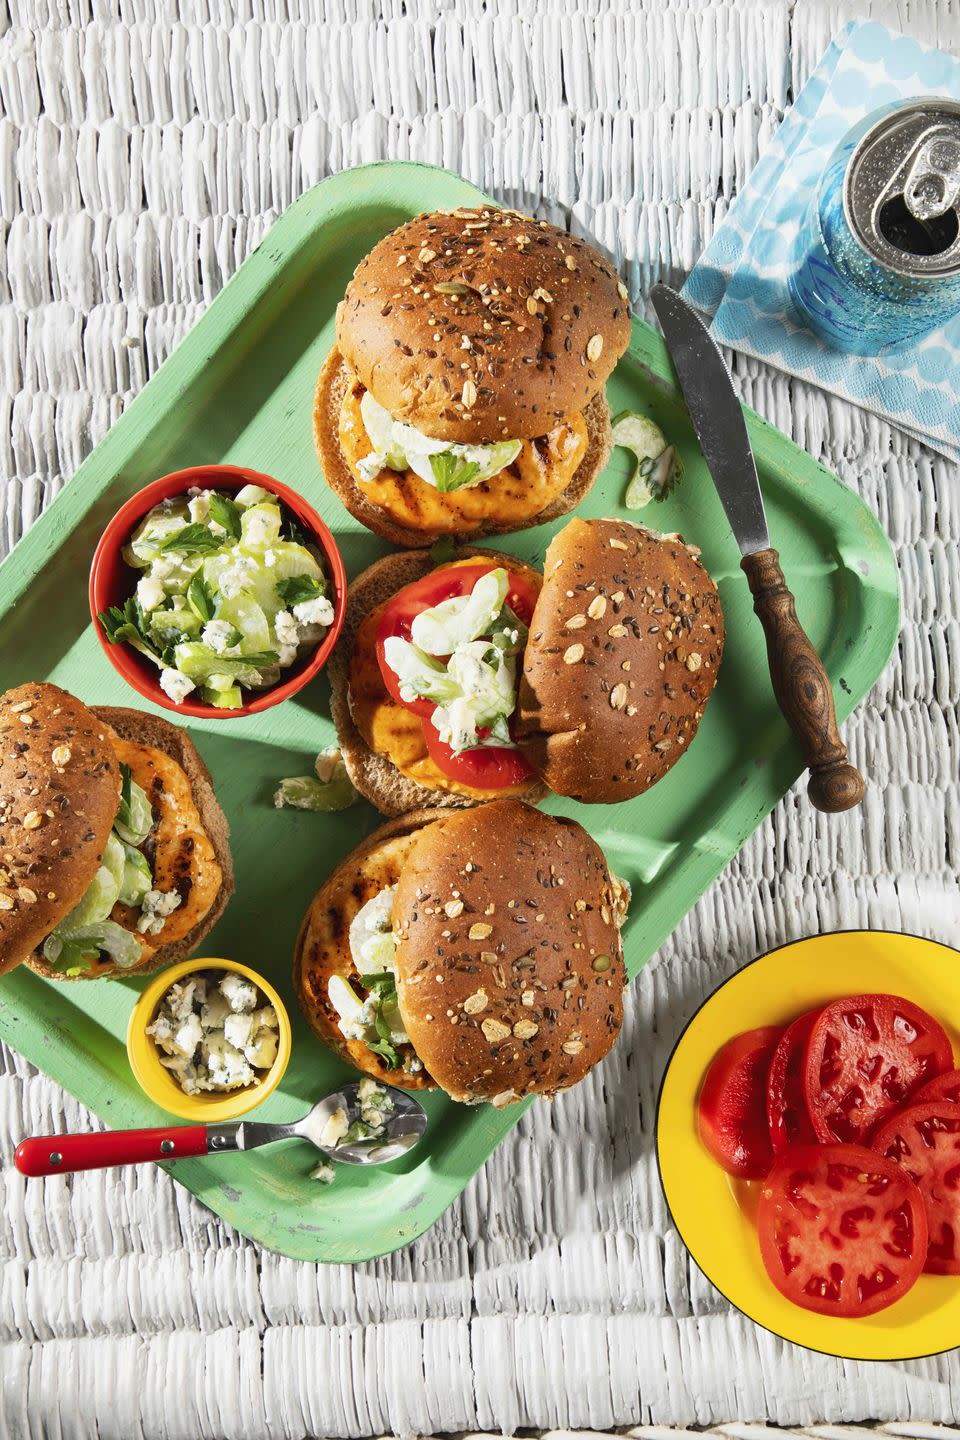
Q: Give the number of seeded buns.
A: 4